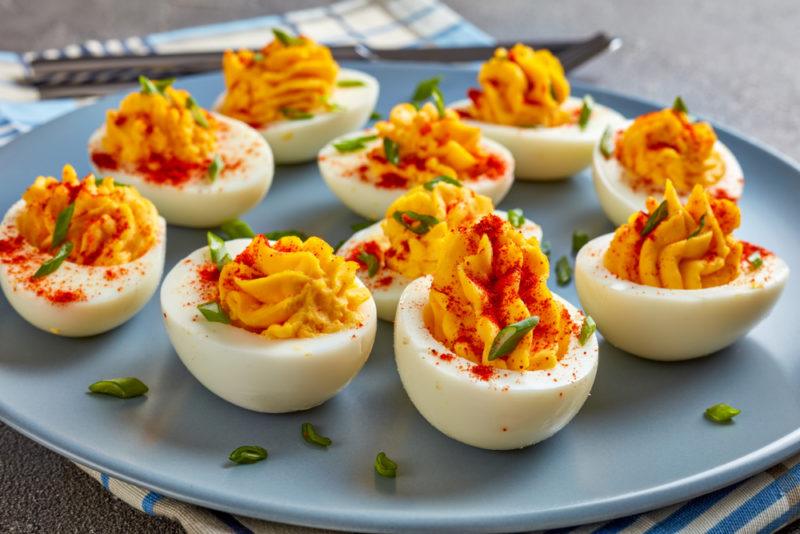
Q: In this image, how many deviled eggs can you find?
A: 10